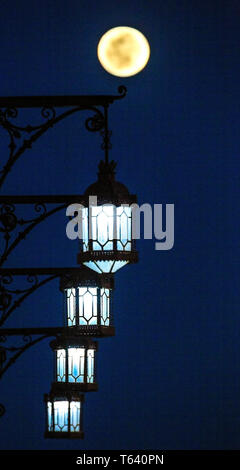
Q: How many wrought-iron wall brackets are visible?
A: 4